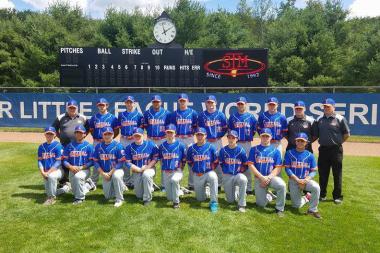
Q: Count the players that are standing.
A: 7